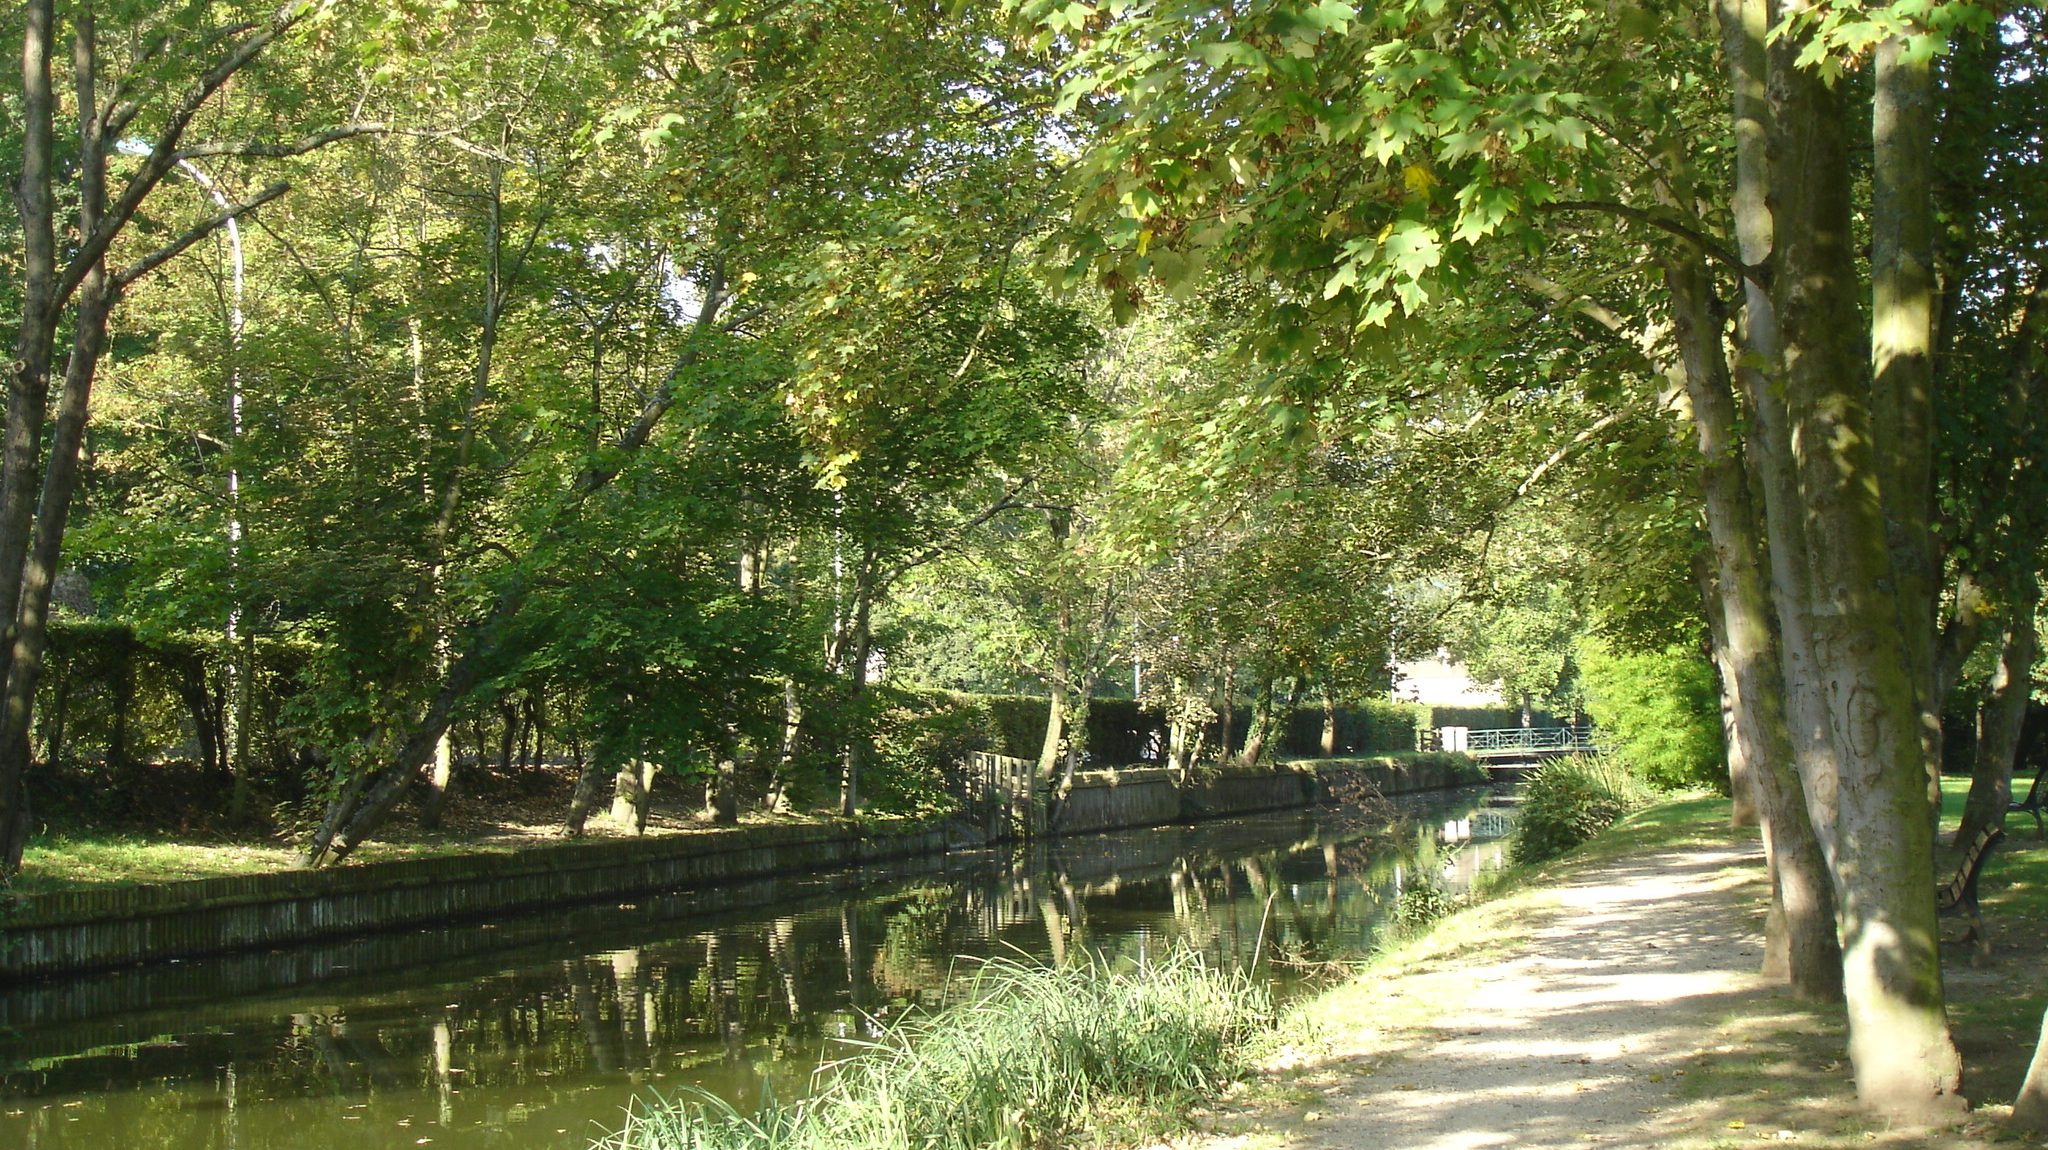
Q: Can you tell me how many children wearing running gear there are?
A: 0